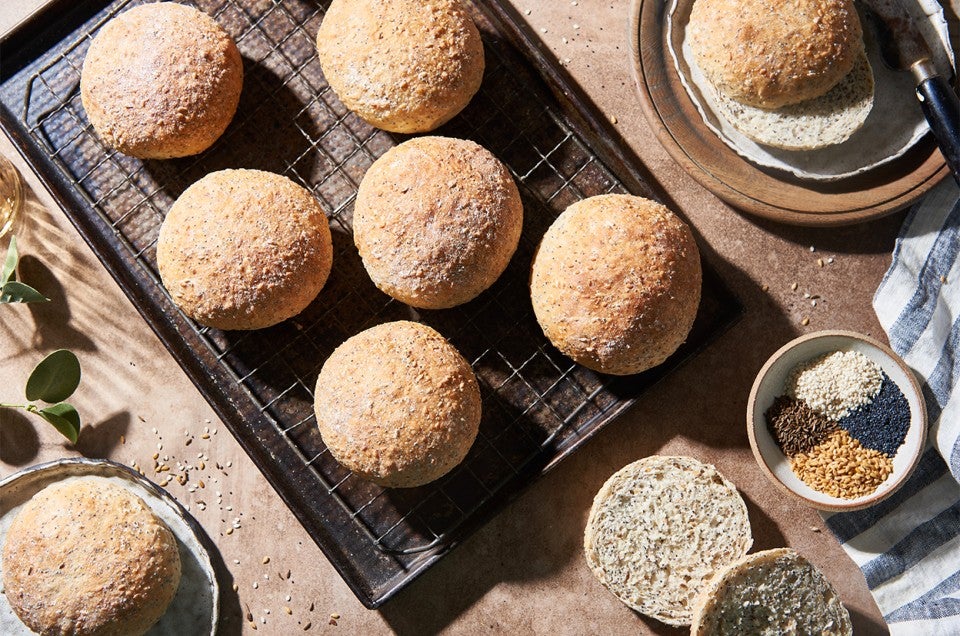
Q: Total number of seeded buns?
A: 9